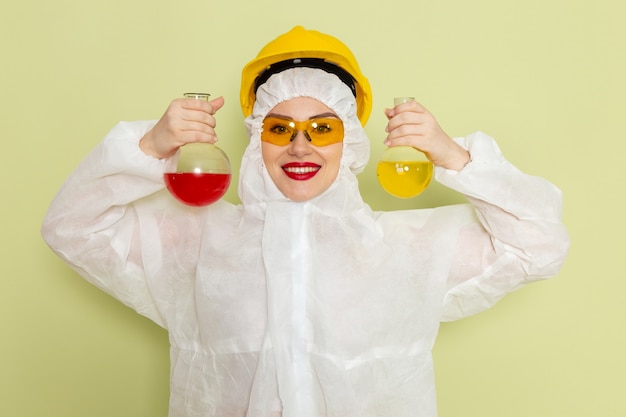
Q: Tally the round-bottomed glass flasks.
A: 2